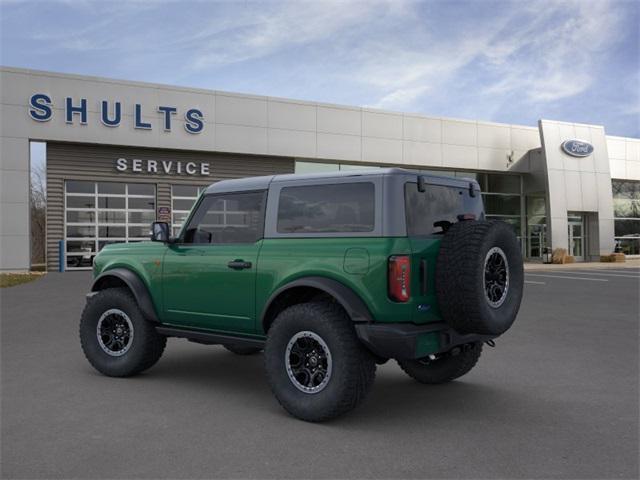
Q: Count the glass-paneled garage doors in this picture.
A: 2